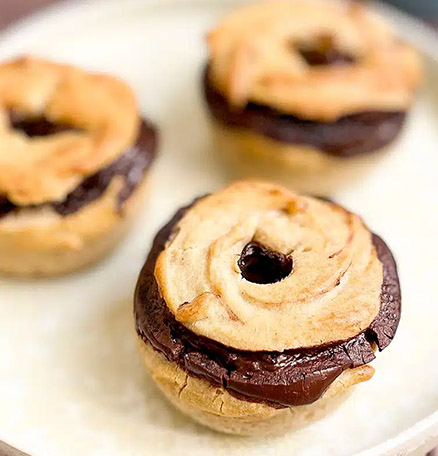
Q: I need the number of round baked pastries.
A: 3